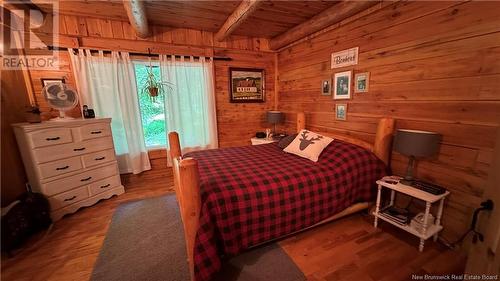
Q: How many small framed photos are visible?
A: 4